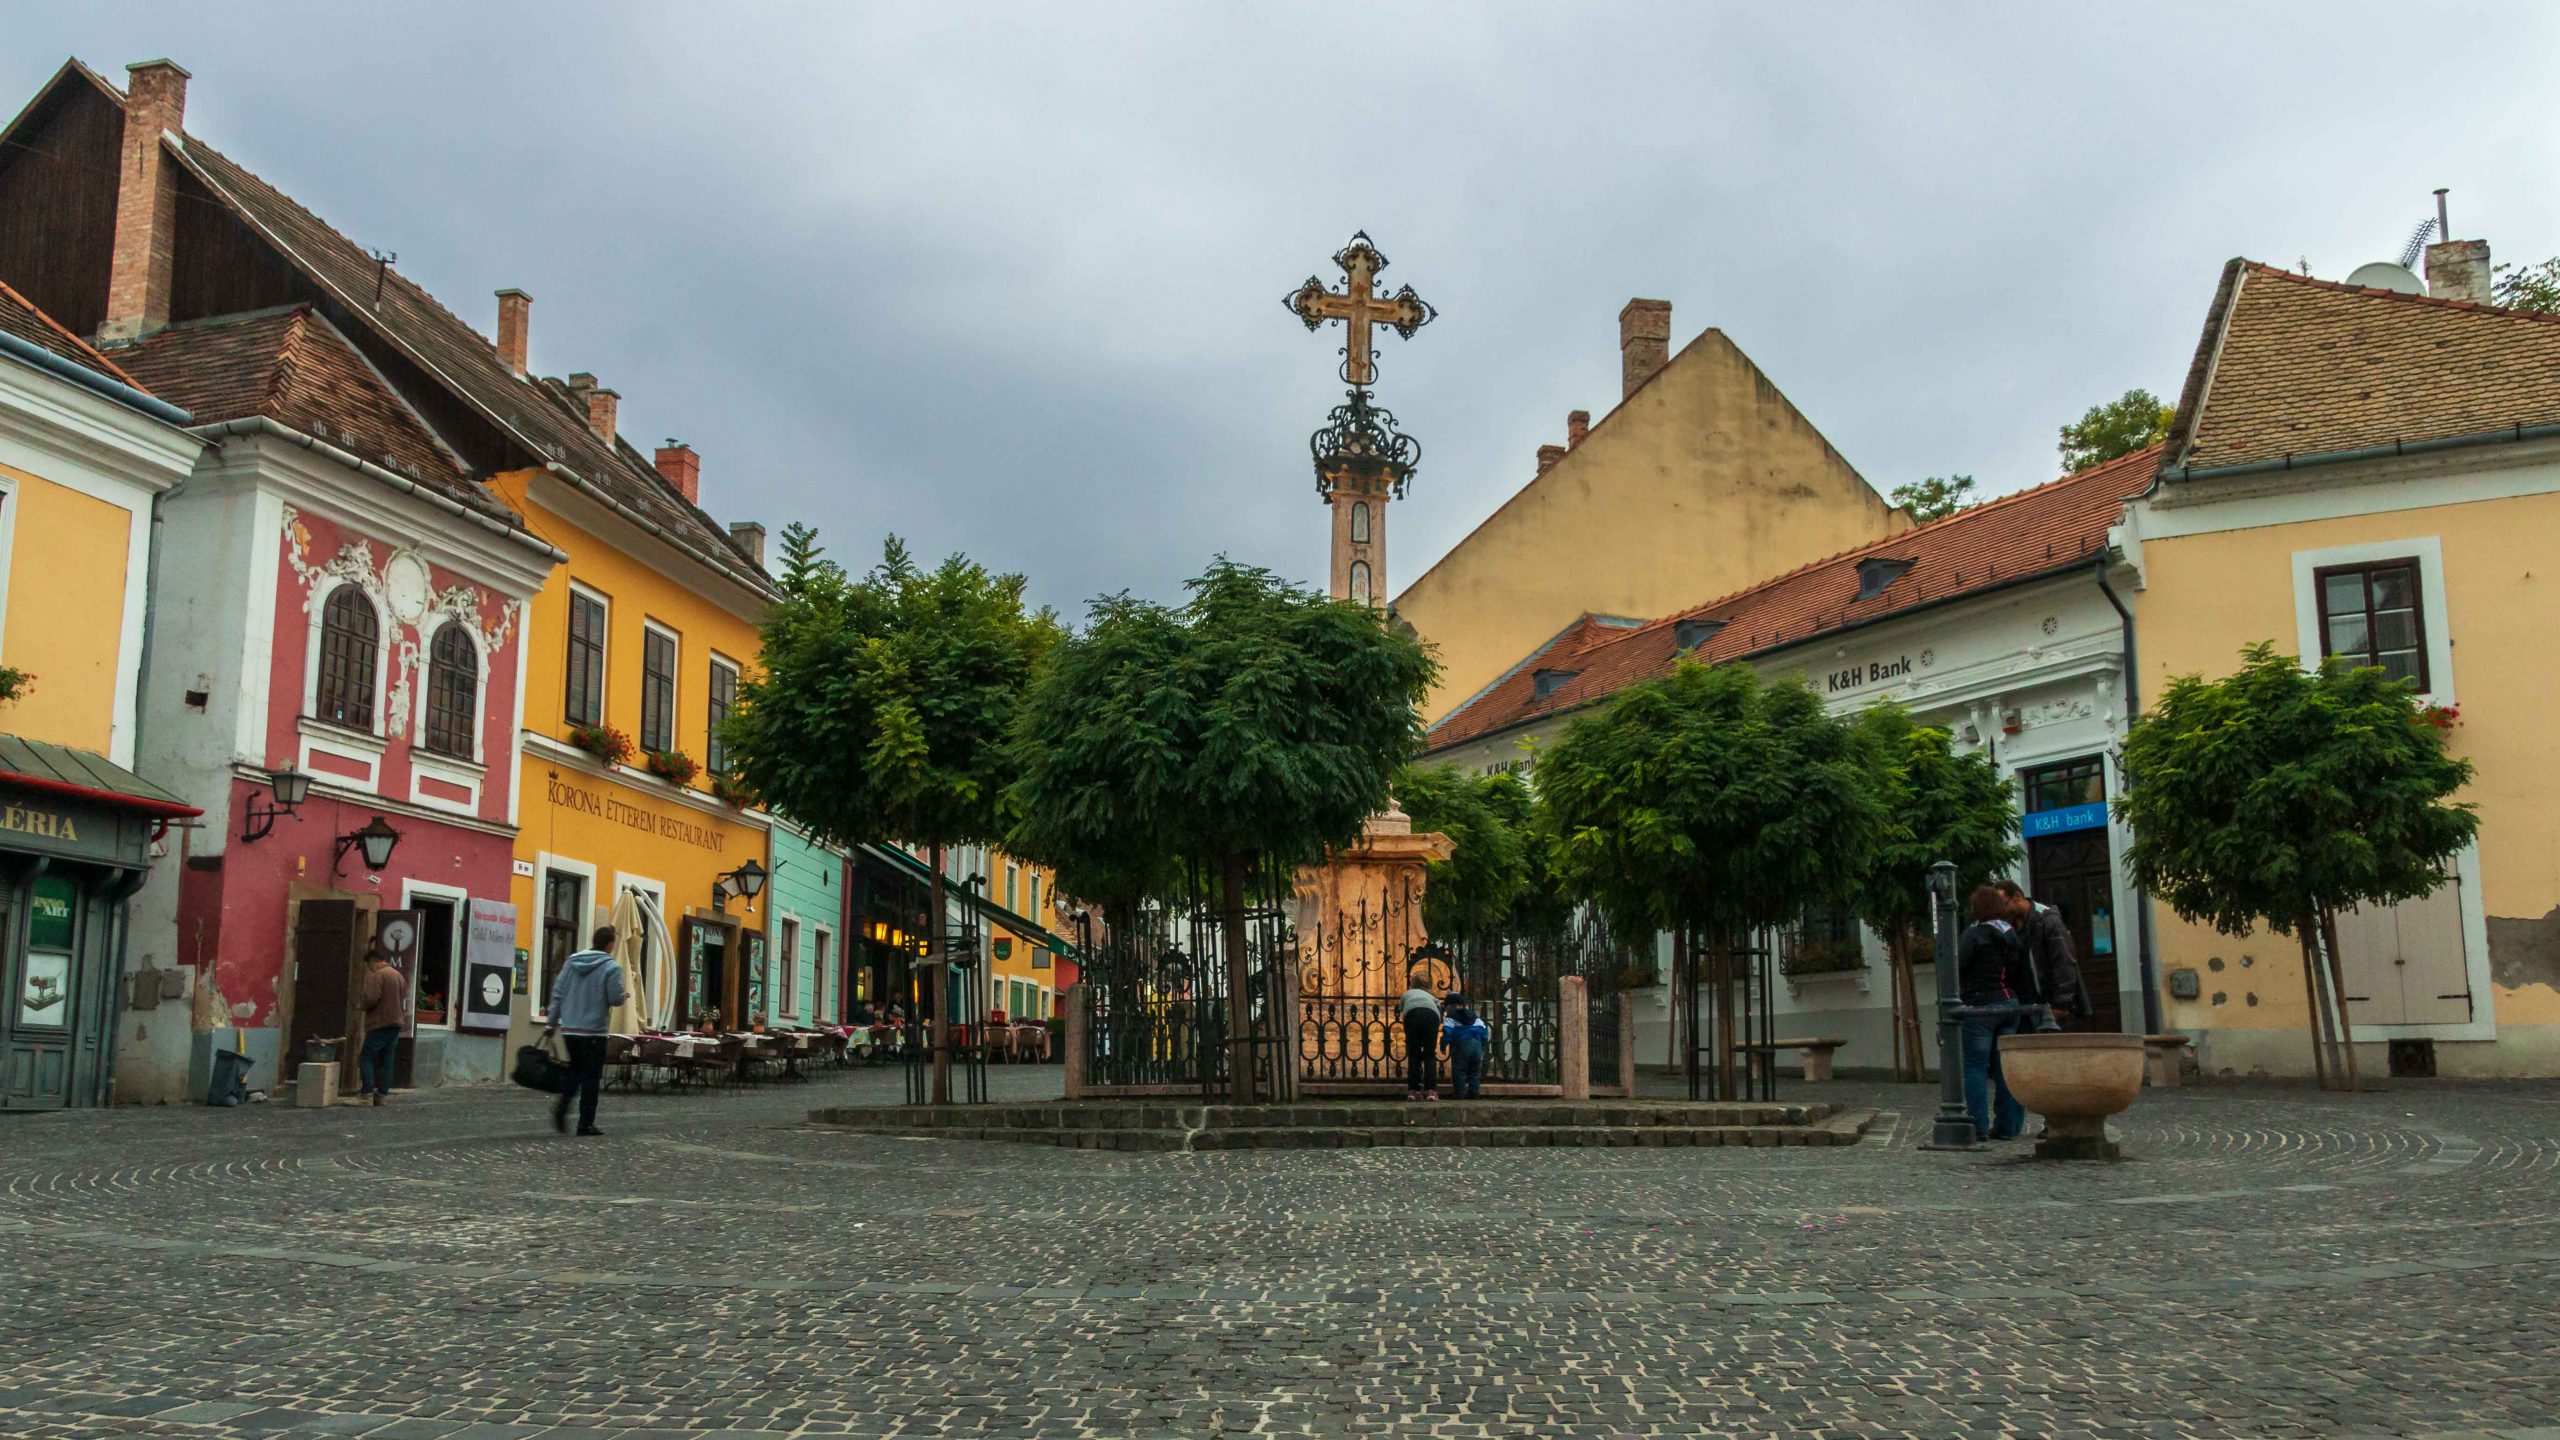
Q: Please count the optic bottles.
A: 0